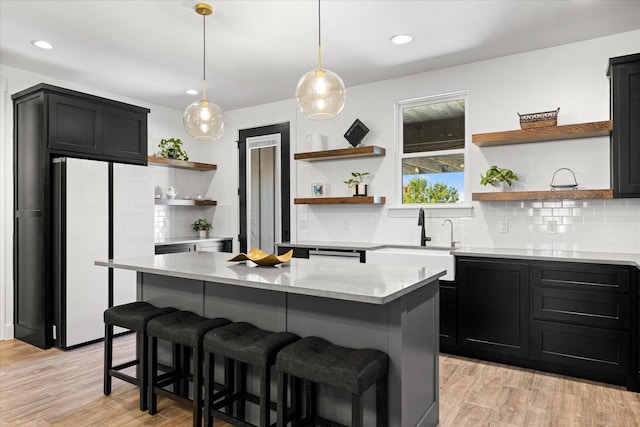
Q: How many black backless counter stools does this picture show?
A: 4